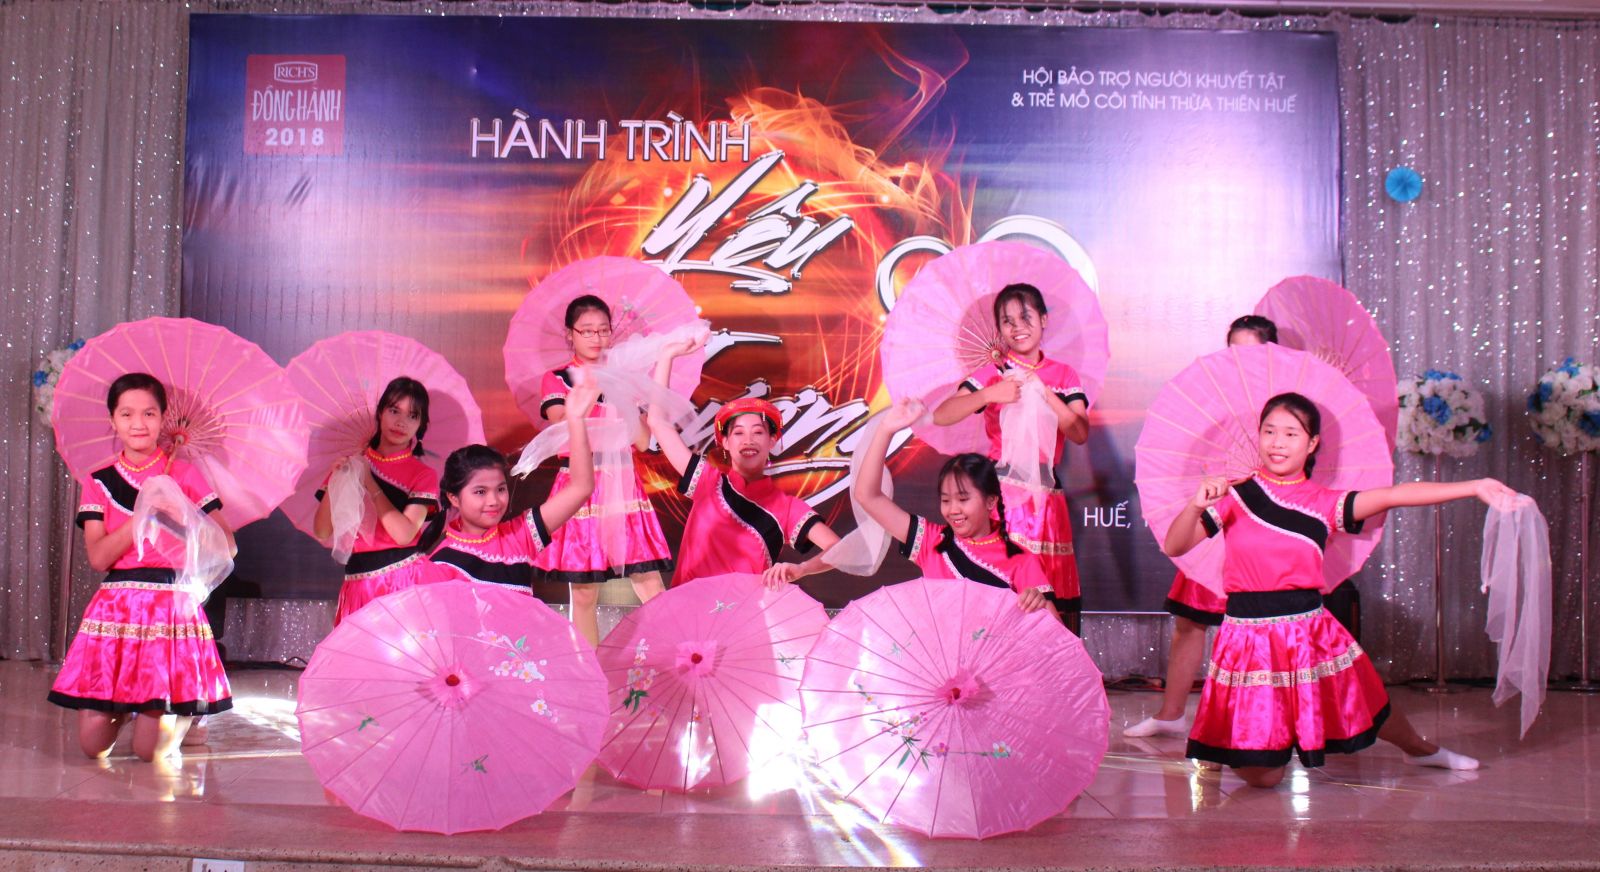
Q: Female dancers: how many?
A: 9